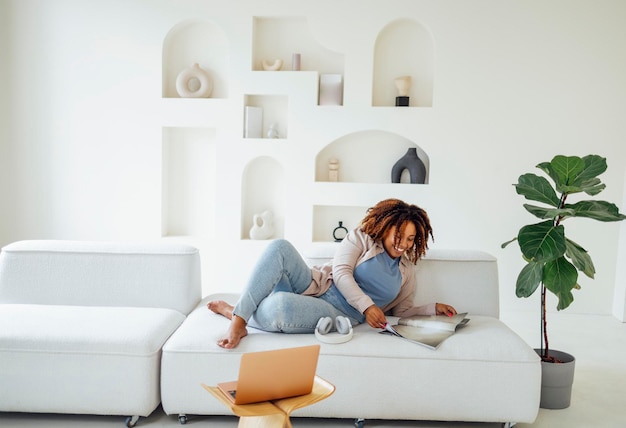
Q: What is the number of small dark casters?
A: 4